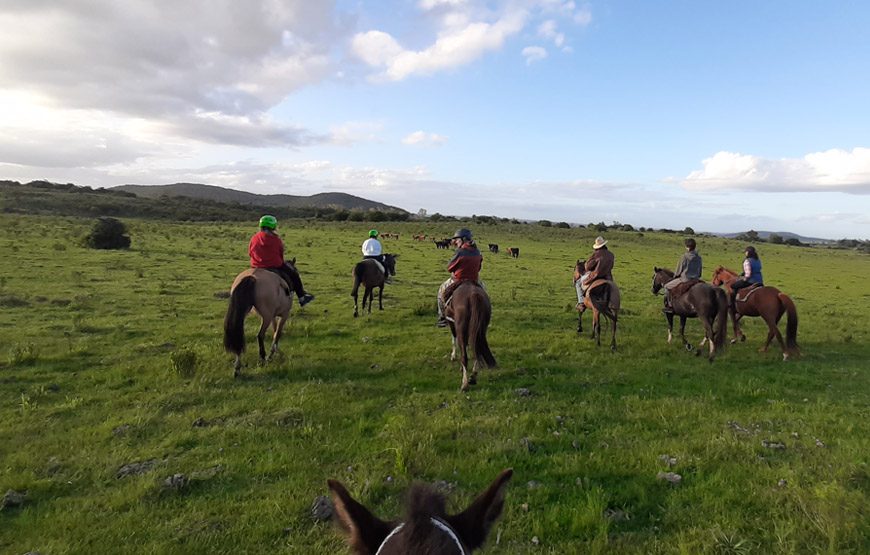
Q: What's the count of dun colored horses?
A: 2